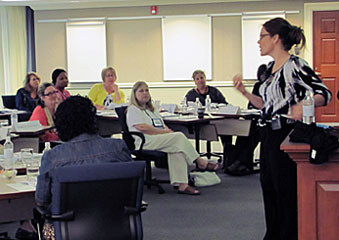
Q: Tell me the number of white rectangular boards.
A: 3